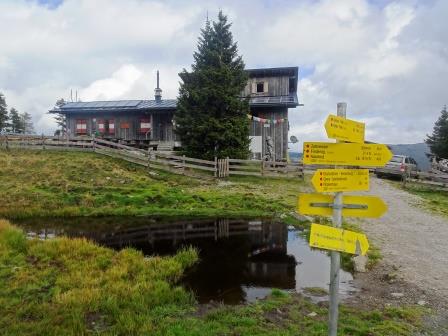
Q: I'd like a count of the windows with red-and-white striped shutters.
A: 3